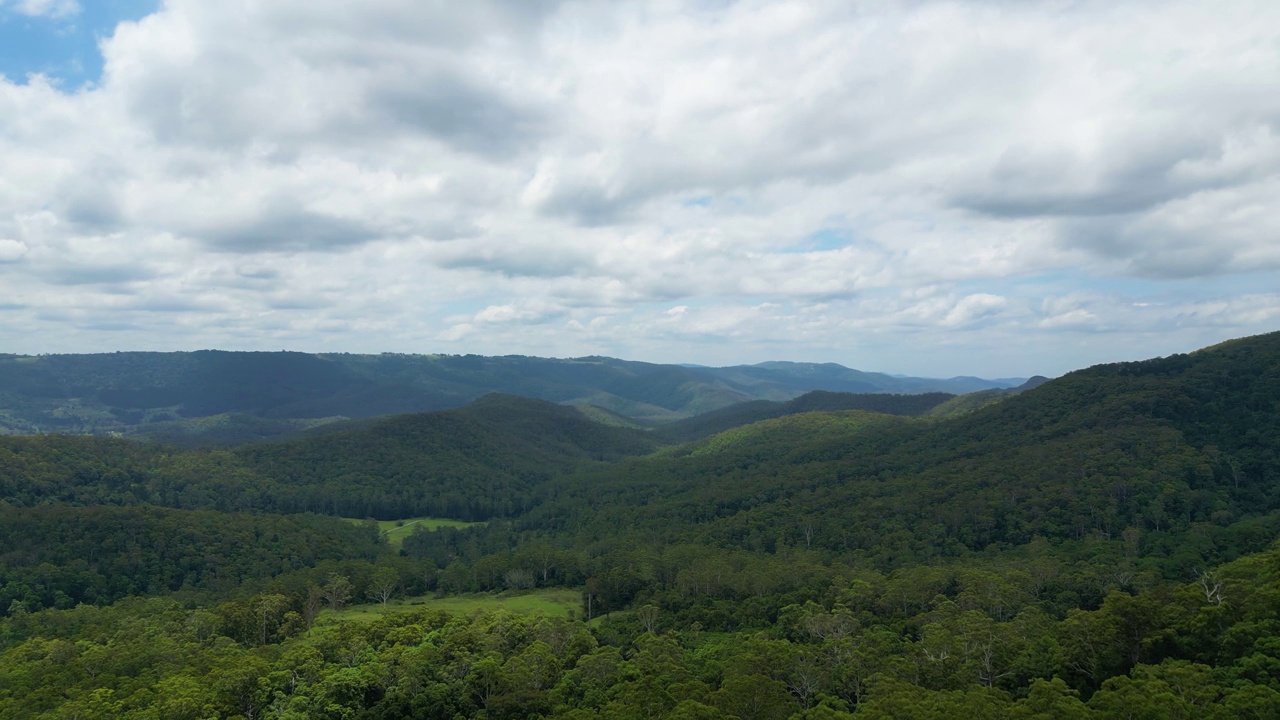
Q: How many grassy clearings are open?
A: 2